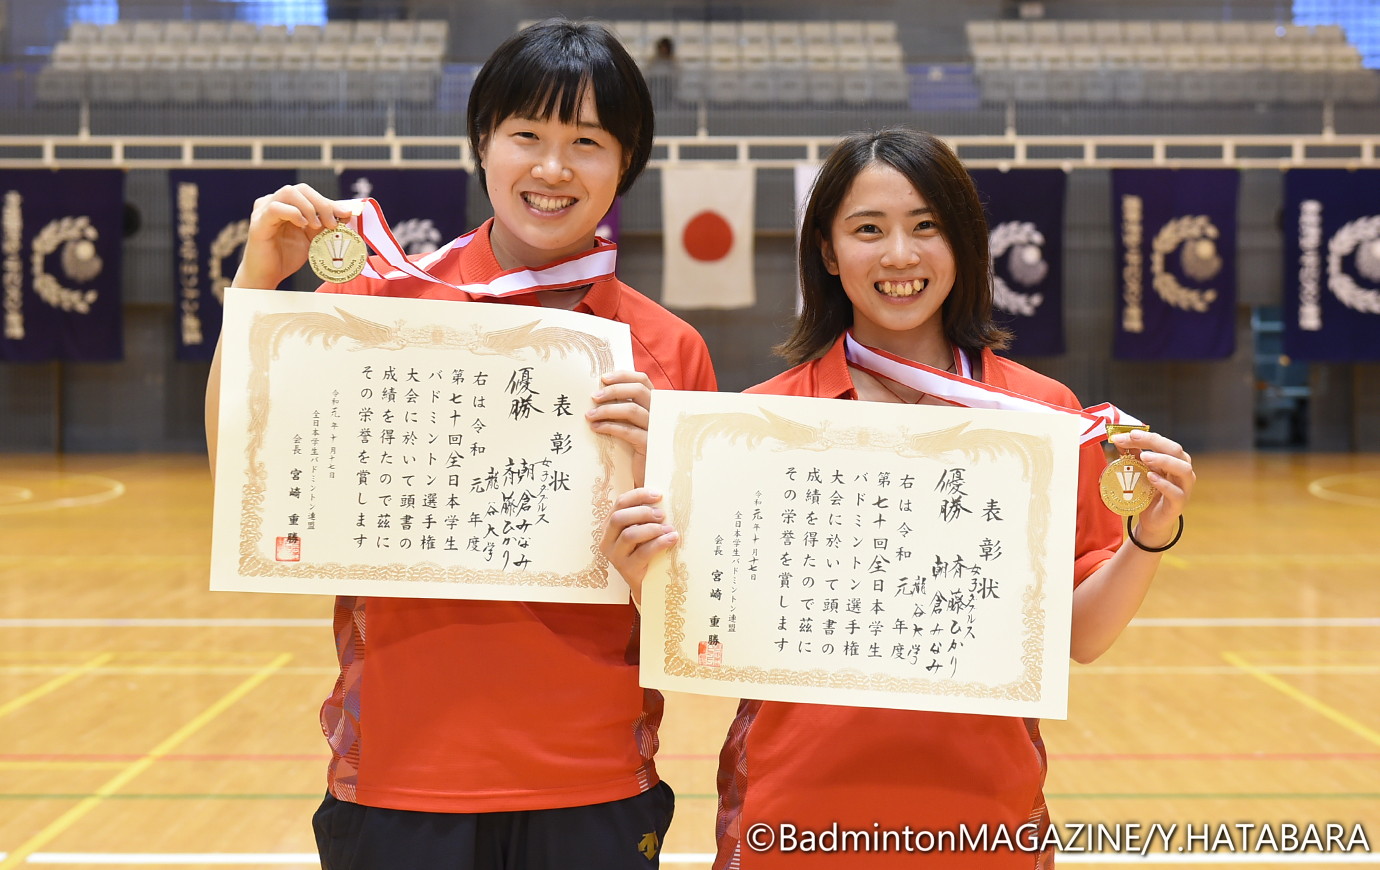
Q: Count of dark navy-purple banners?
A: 6